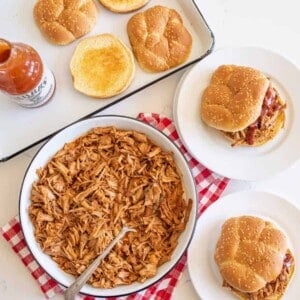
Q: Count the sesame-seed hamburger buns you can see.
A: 4